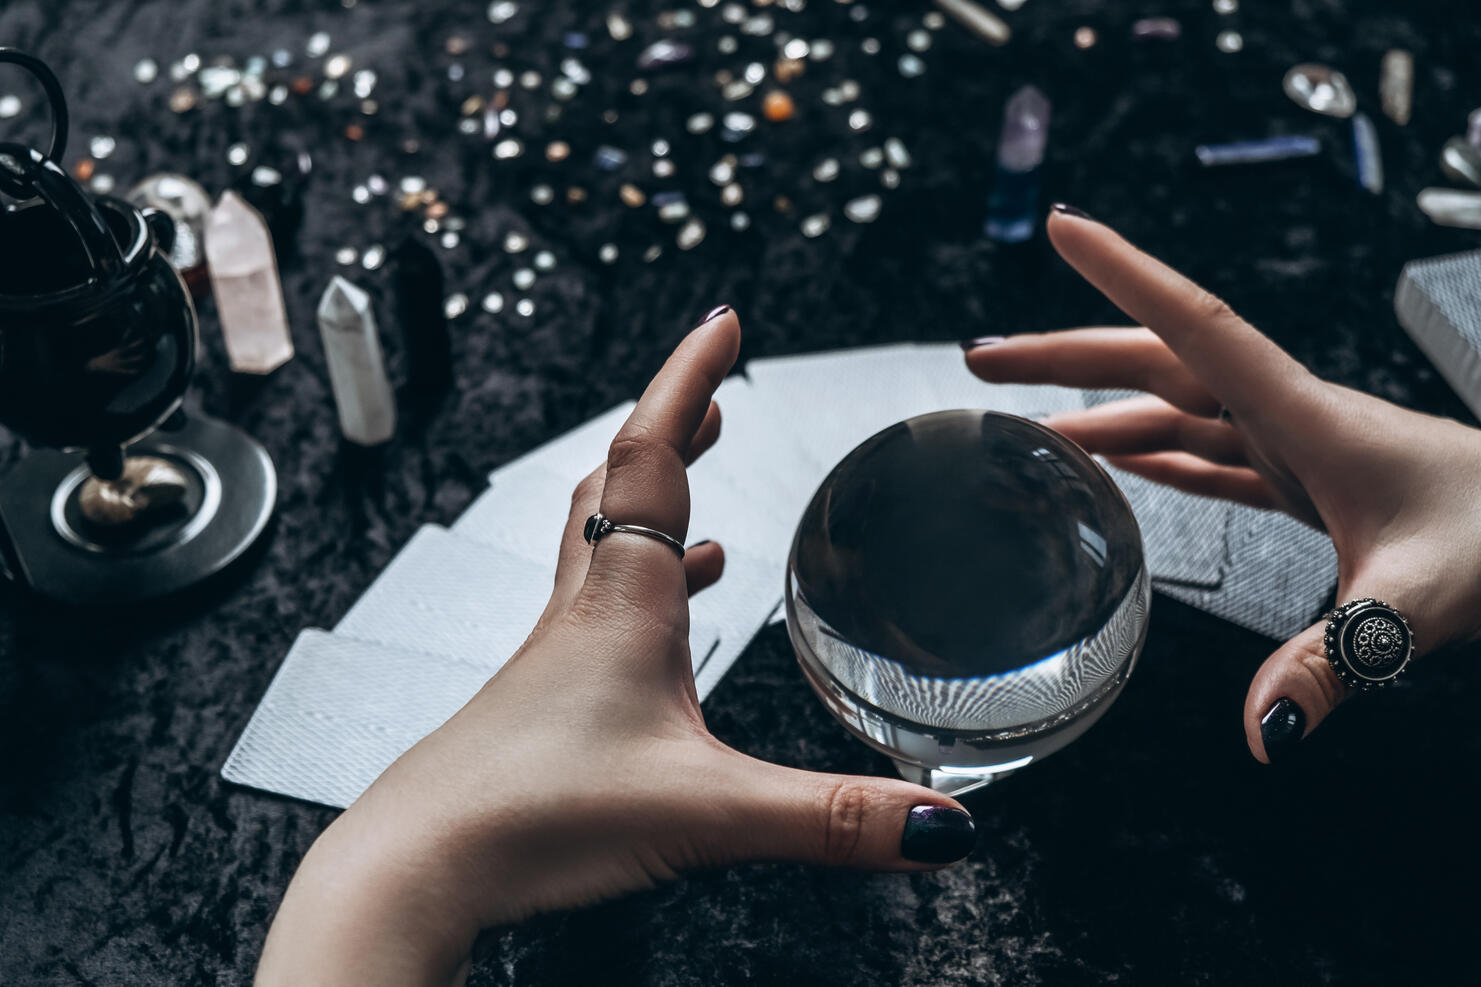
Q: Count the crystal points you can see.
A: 4